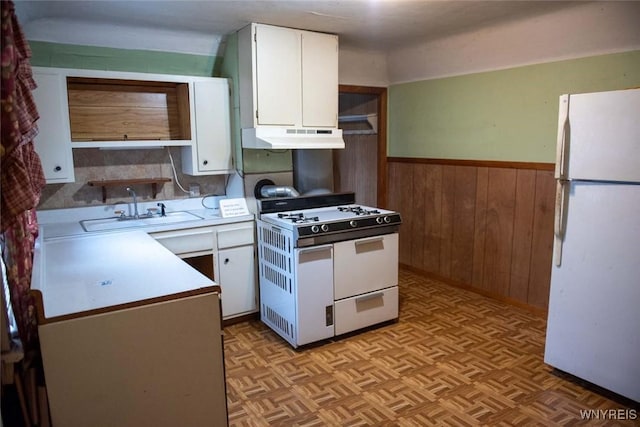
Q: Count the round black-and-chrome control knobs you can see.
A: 5